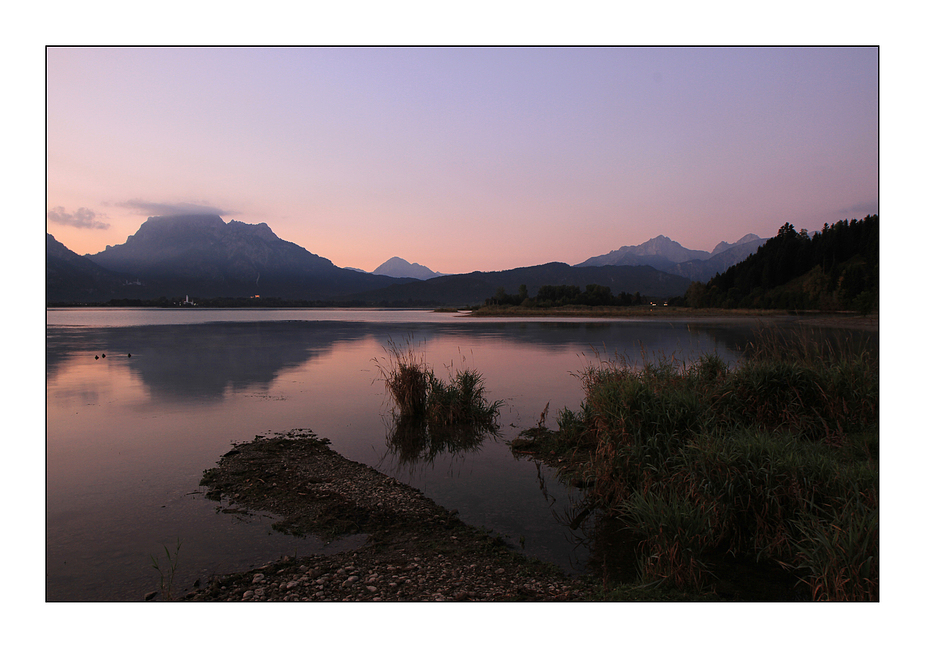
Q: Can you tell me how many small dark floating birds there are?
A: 3